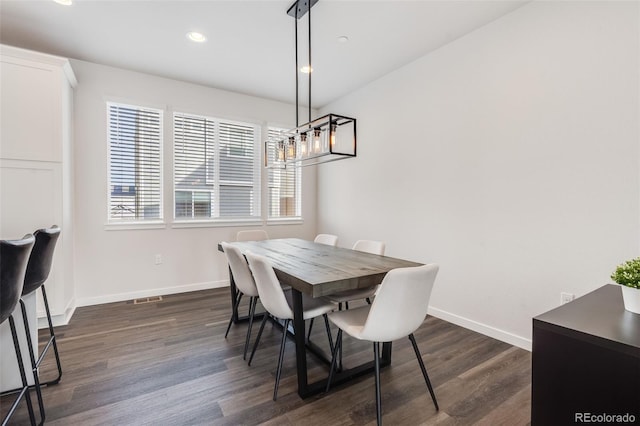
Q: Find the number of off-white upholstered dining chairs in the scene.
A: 6